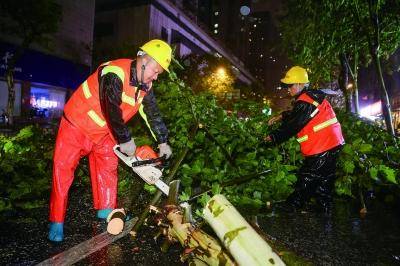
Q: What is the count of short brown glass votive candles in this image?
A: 0